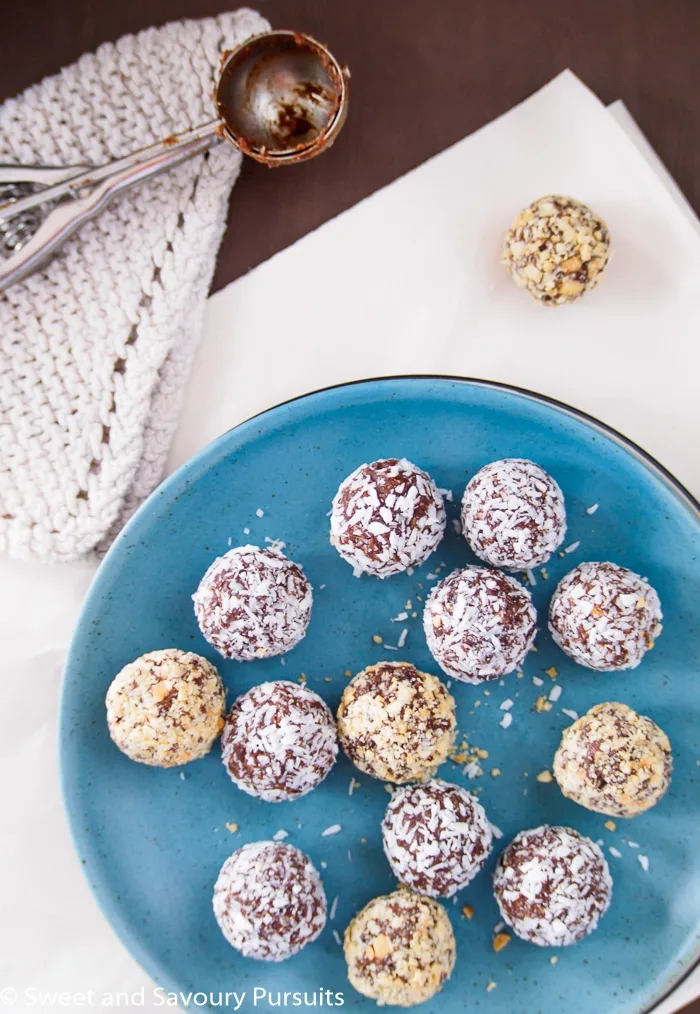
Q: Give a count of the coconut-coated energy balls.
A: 9